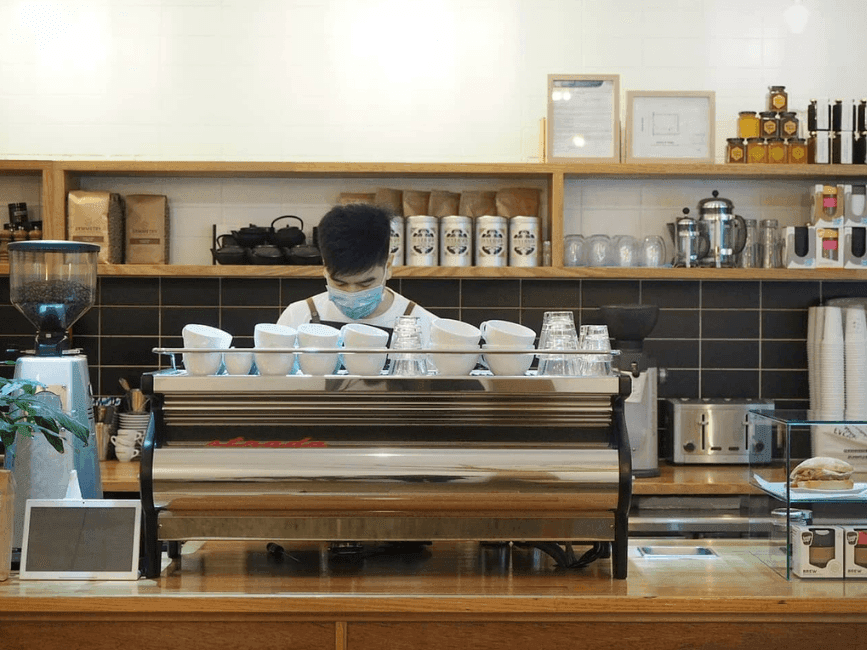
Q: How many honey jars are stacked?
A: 8